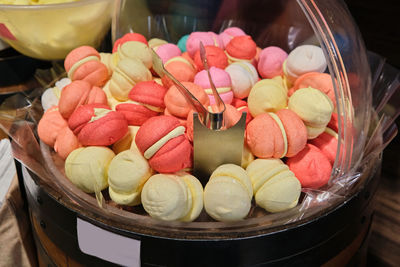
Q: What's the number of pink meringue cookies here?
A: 5